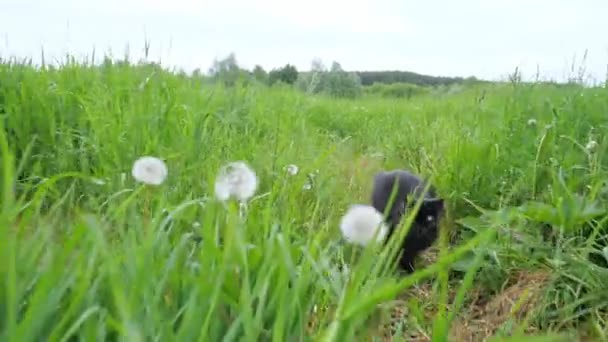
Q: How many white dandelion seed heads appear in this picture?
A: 3